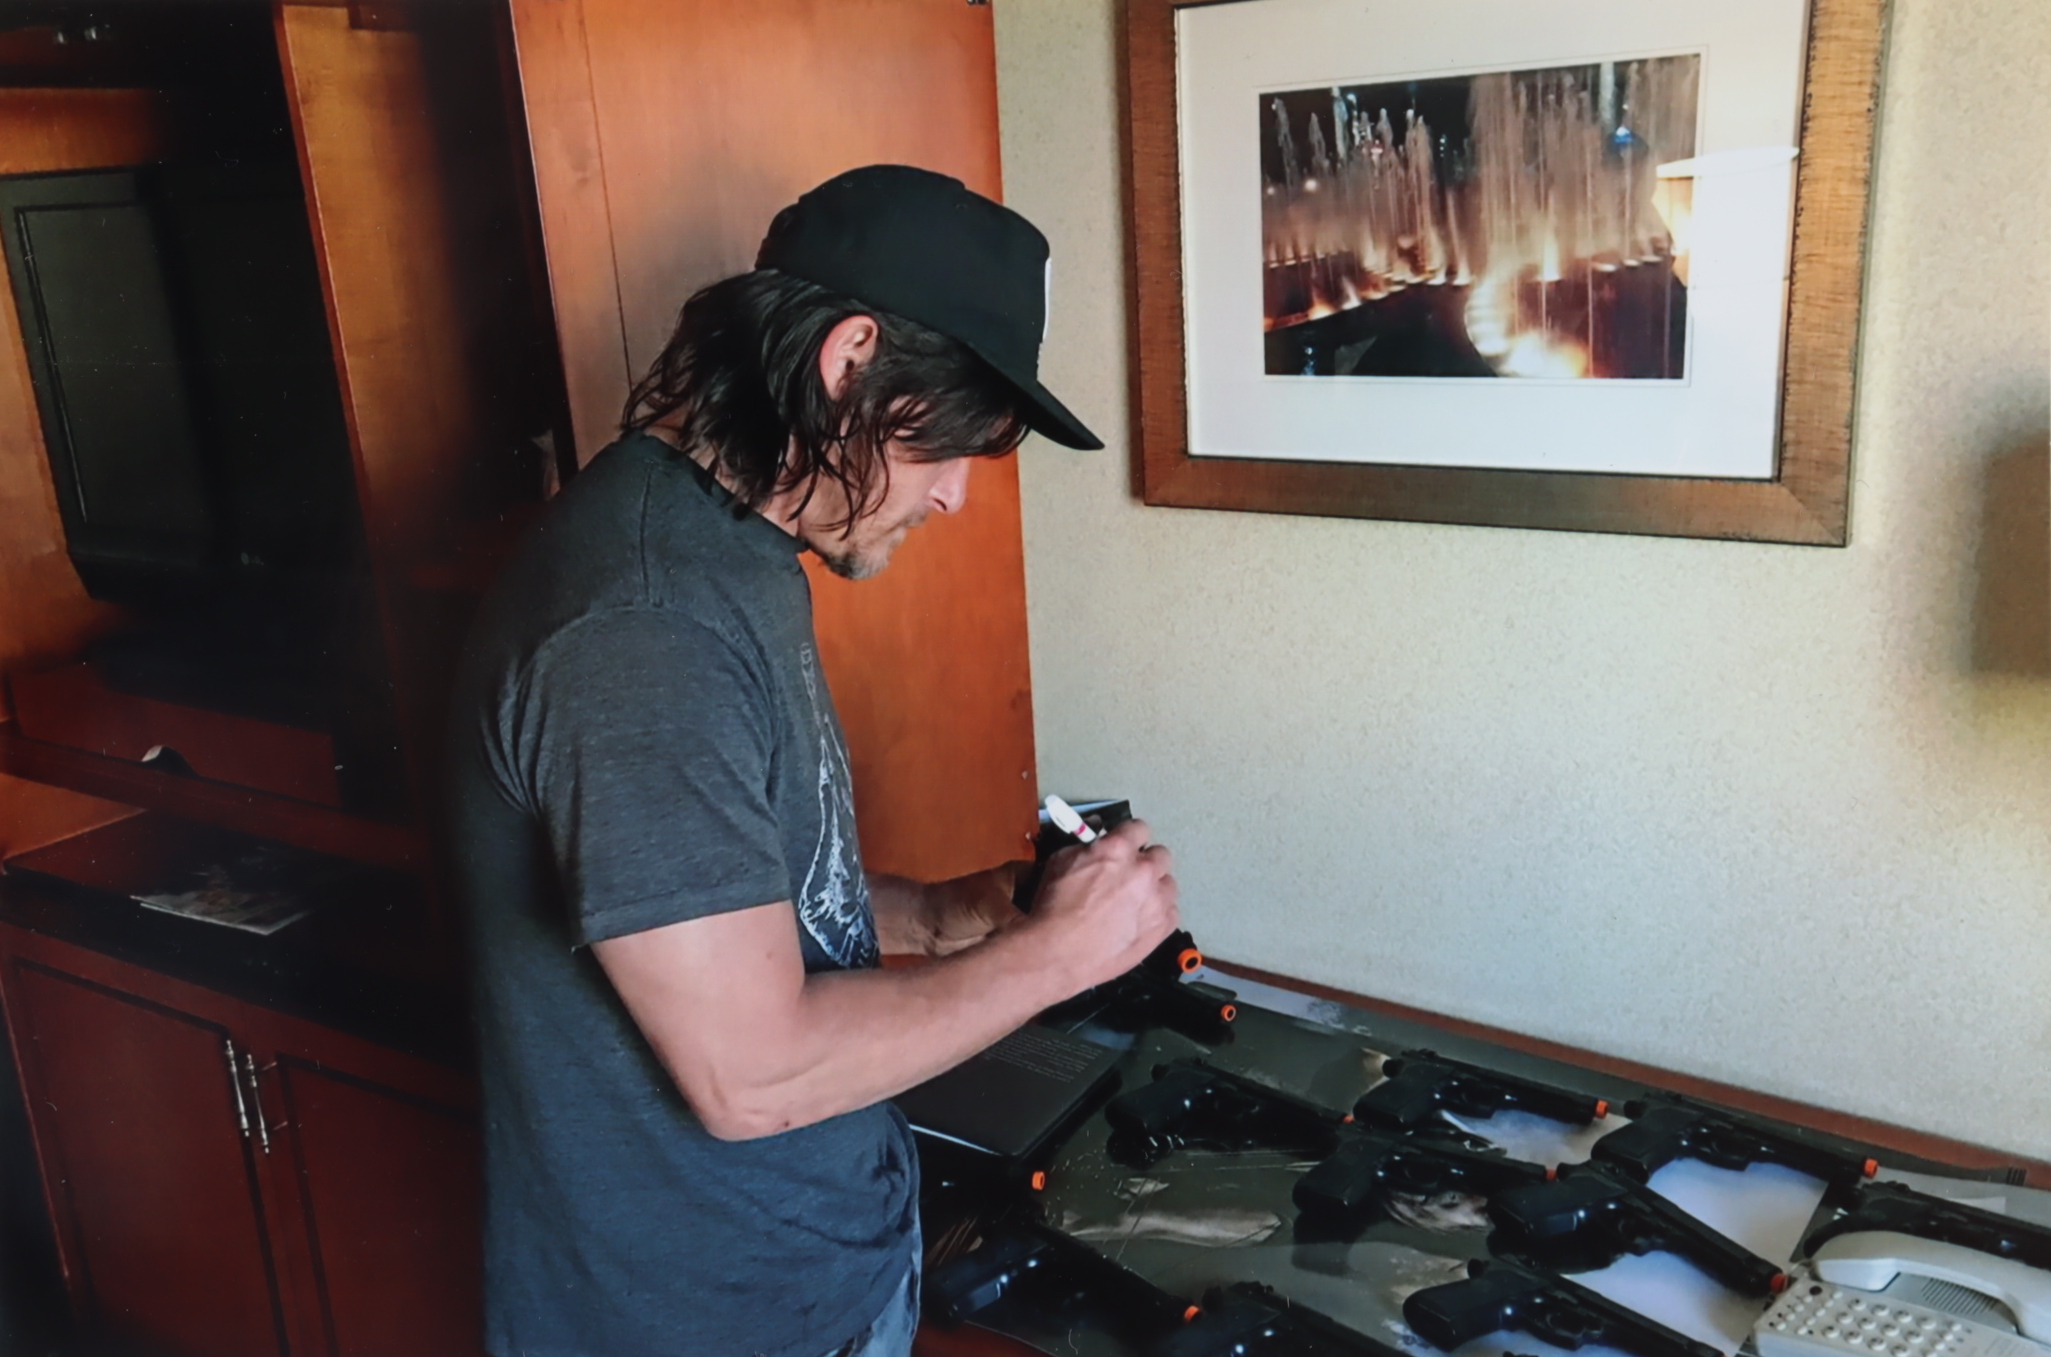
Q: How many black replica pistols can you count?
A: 12